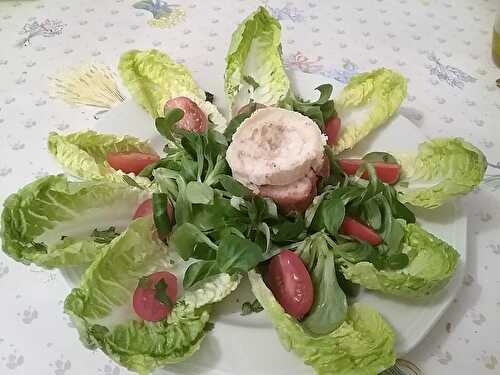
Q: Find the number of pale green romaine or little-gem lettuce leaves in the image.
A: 9